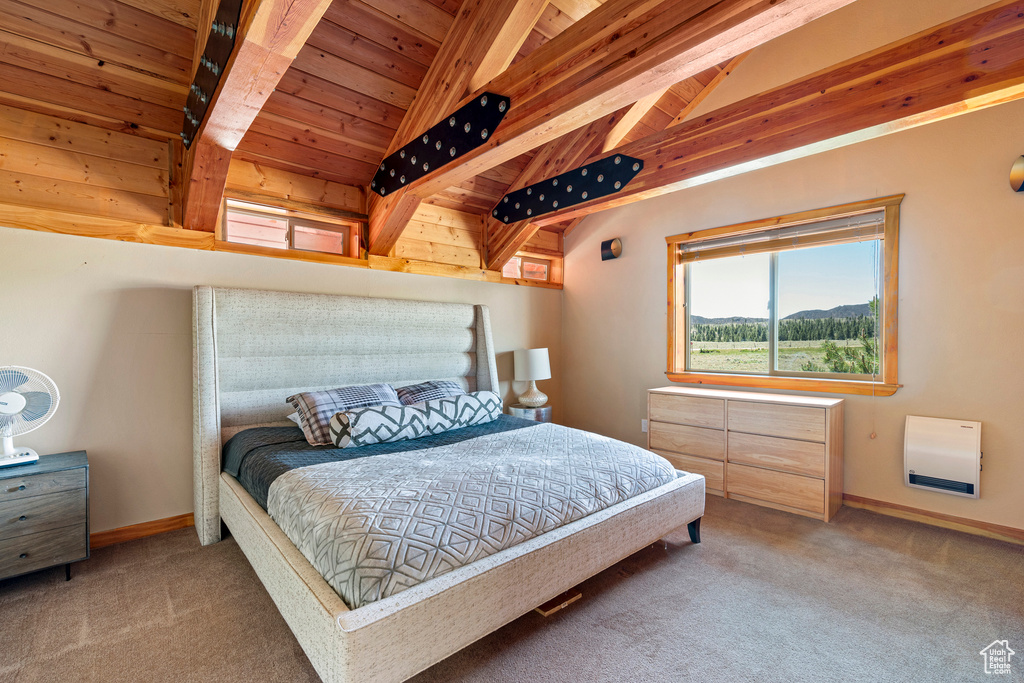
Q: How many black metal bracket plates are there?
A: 3